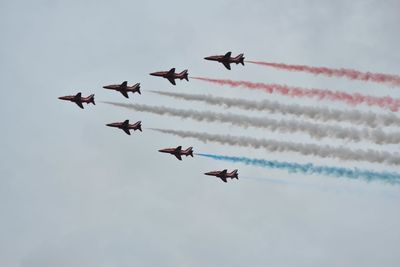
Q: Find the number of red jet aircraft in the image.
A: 7